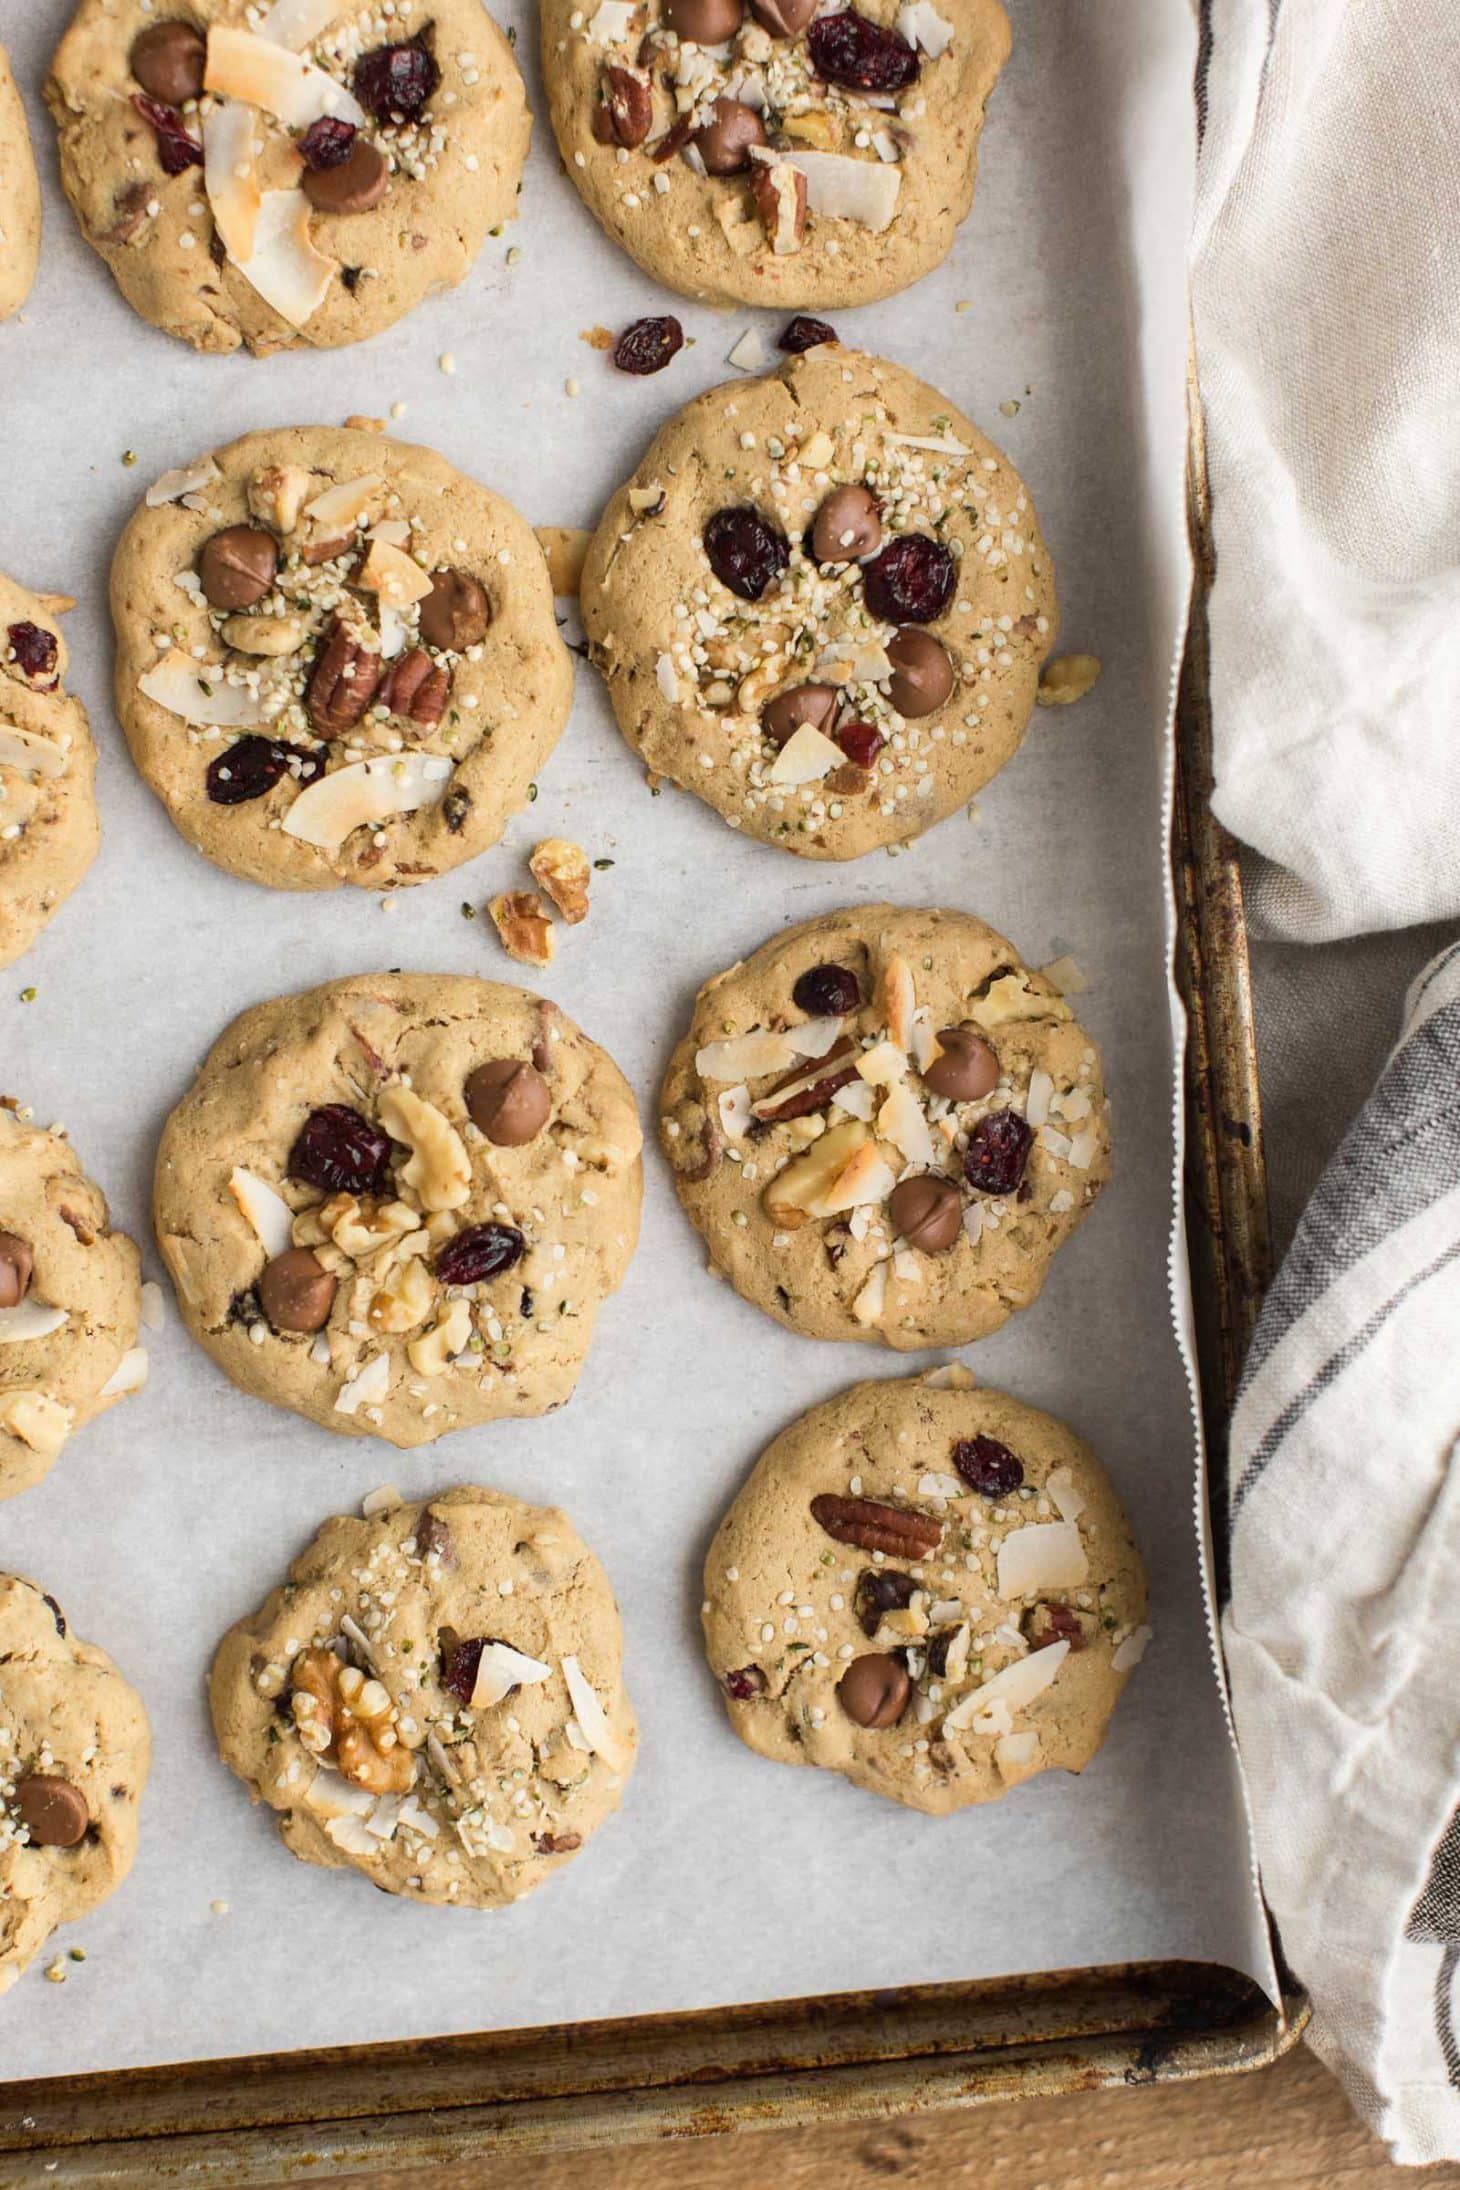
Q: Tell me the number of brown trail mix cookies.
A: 12